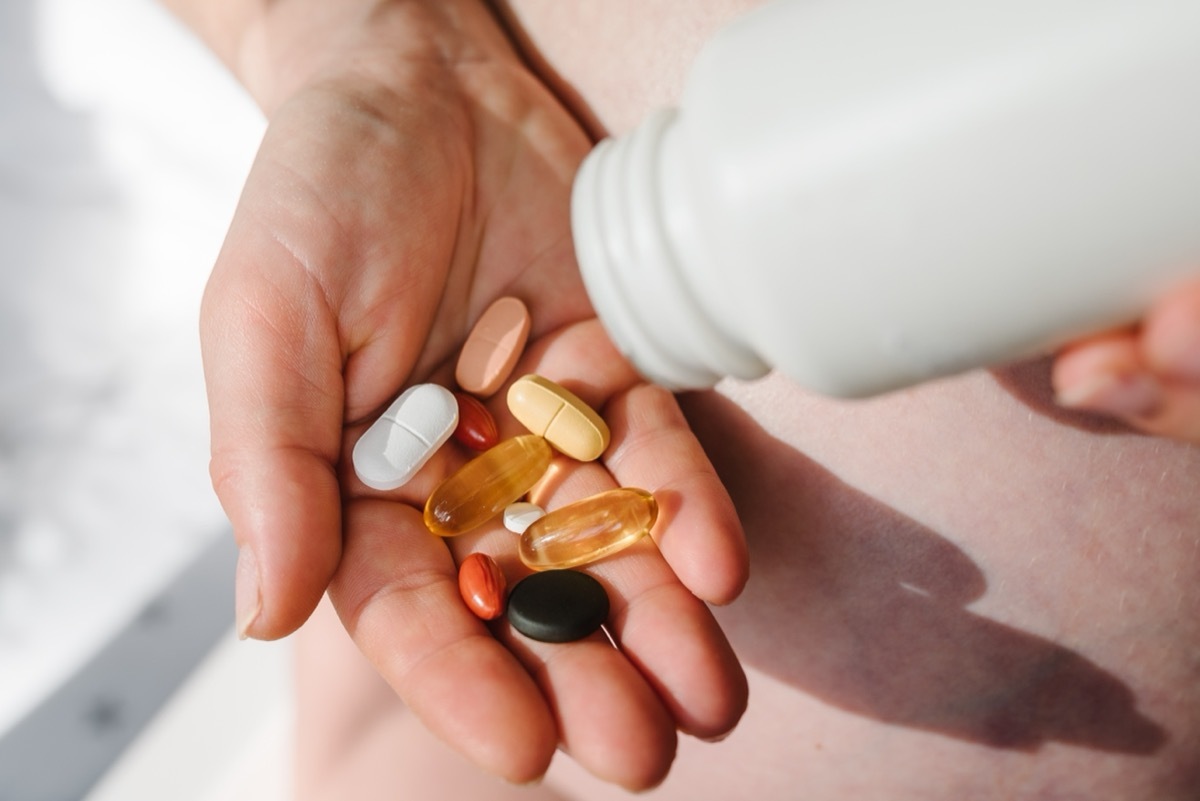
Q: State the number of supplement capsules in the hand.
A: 9